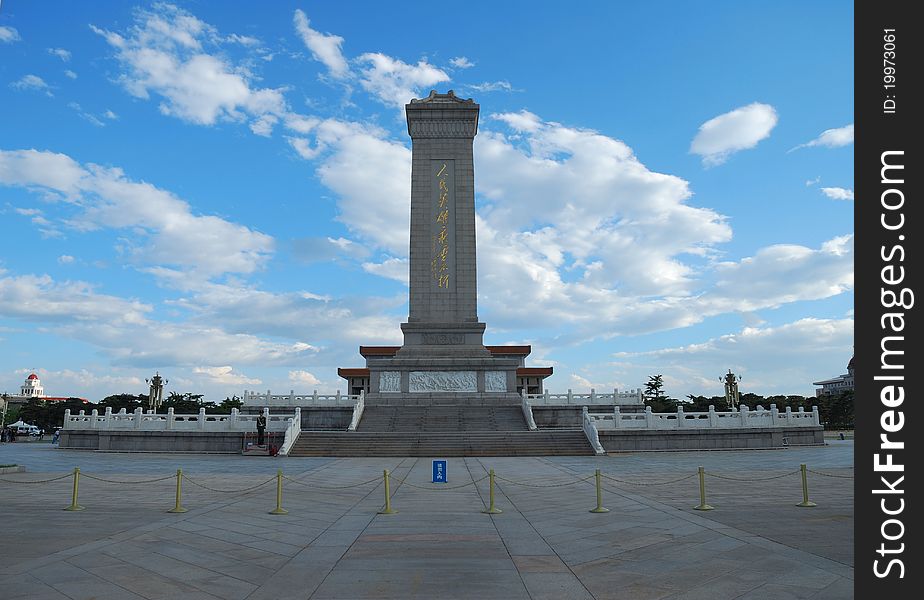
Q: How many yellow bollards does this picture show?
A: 8